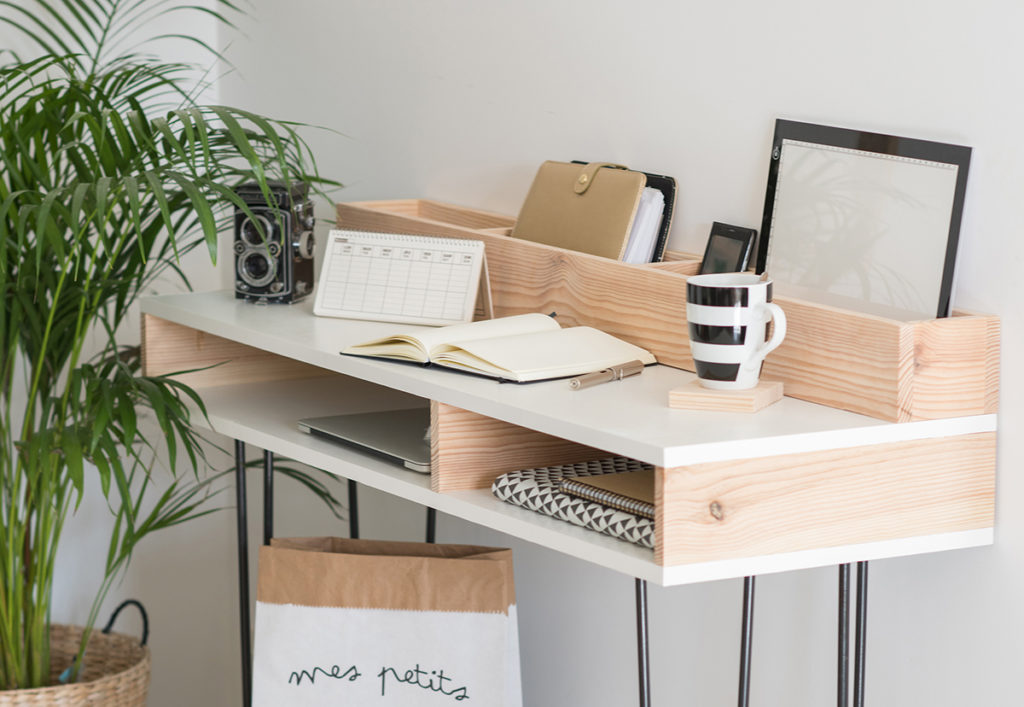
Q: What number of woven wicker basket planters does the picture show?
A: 1